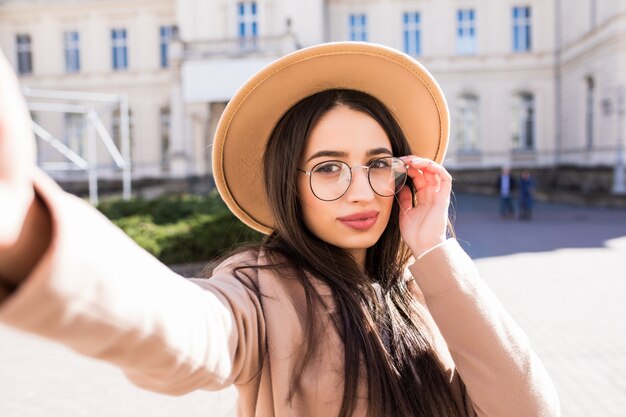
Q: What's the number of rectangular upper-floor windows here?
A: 9